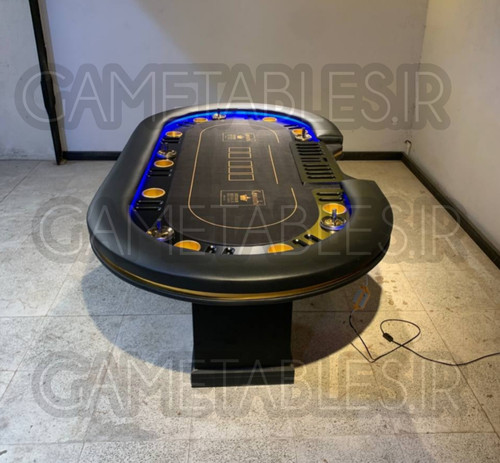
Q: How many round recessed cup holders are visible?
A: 9